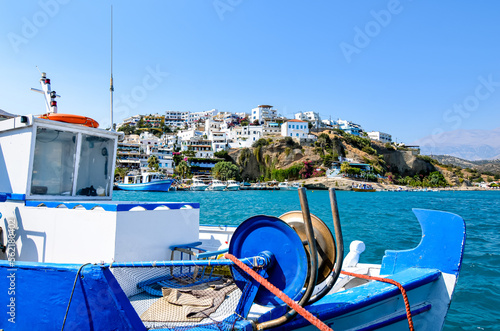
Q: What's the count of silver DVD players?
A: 0